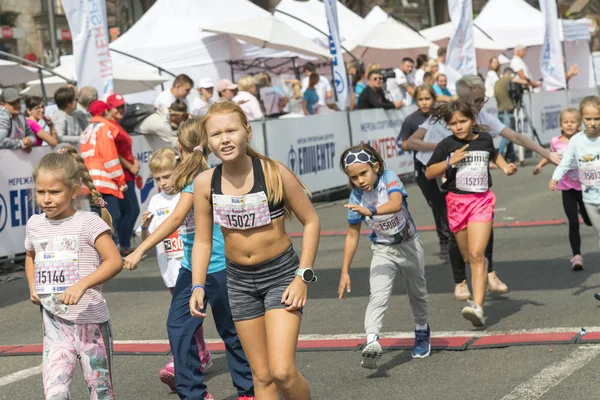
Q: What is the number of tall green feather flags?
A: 0